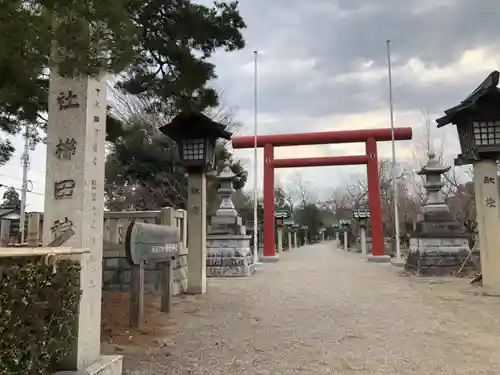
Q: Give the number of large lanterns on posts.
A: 2